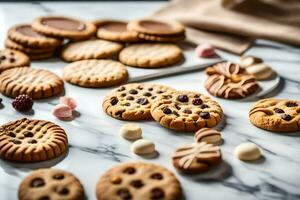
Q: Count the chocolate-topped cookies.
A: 4